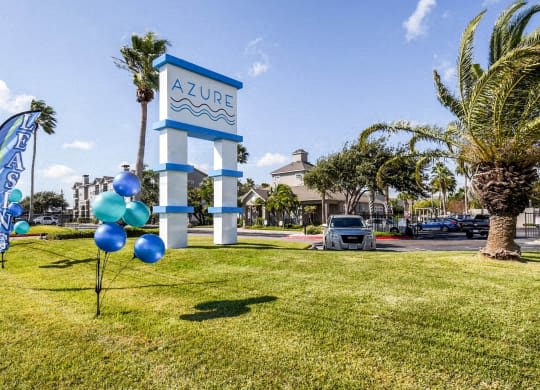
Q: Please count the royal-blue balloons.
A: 4